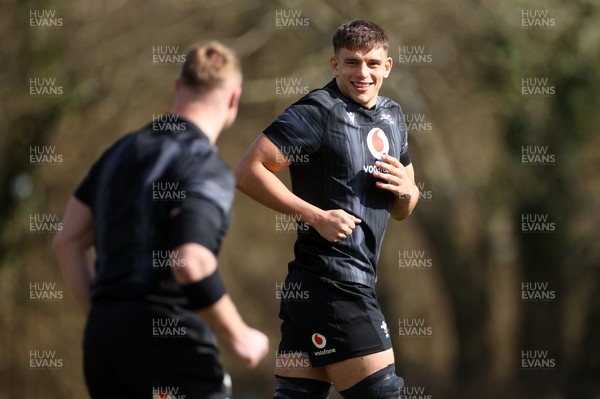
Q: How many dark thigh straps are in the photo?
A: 2